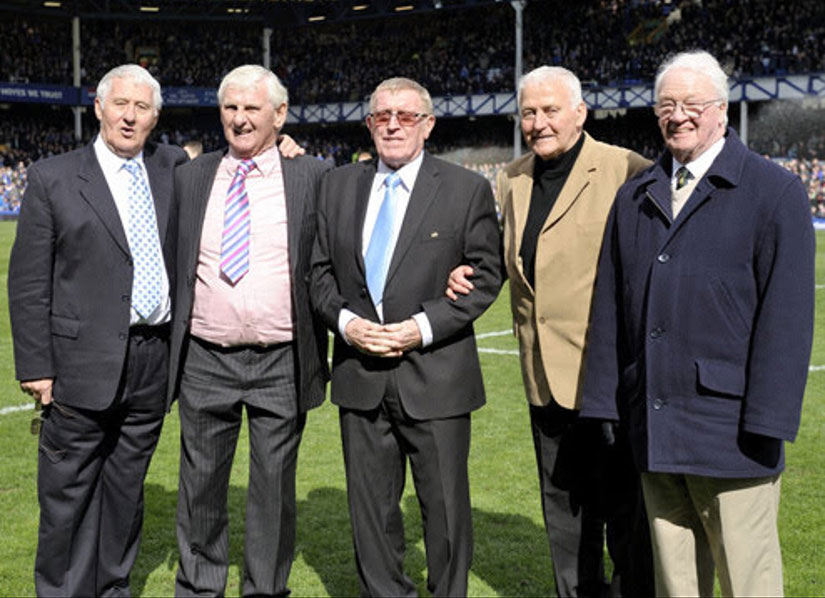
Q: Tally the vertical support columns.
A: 4